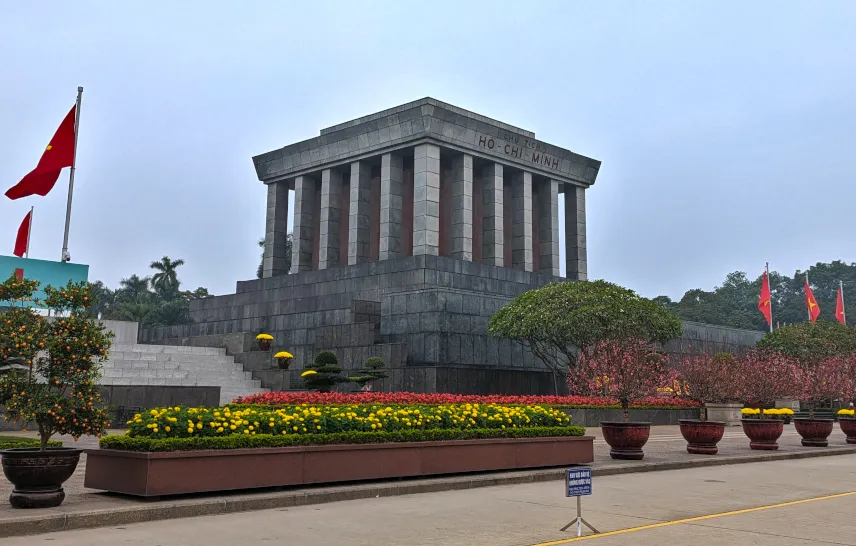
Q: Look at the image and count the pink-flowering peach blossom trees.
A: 5